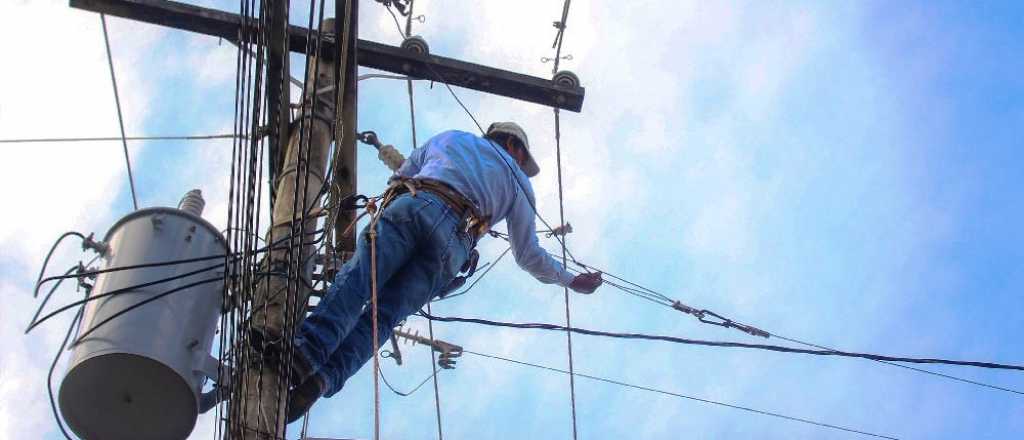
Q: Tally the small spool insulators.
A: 2